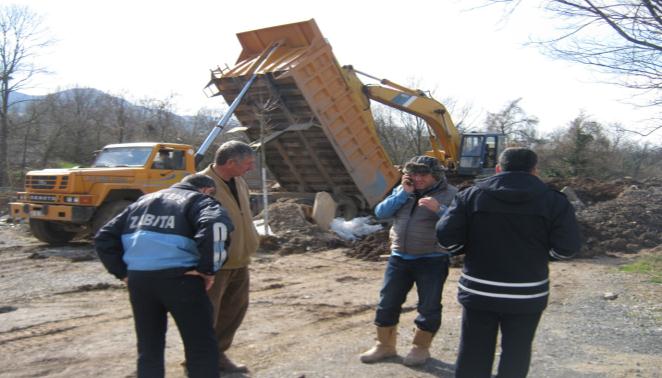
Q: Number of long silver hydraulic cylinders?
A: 1